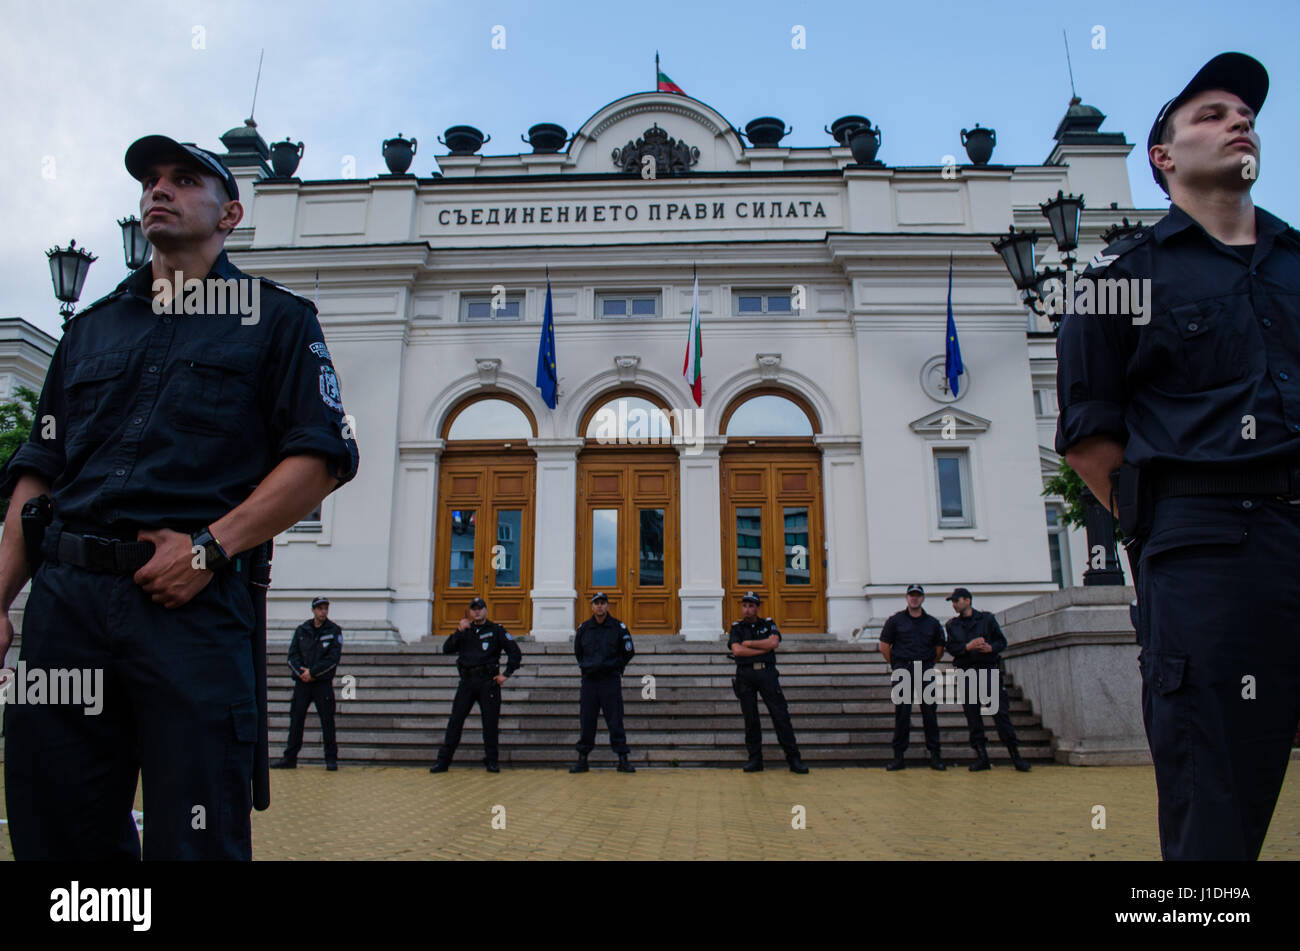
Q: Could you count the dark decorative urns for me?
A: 8